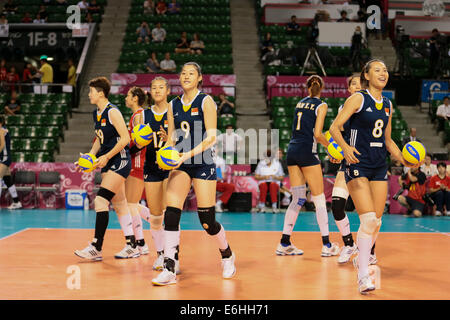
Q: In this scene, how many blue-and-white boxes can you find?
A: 1